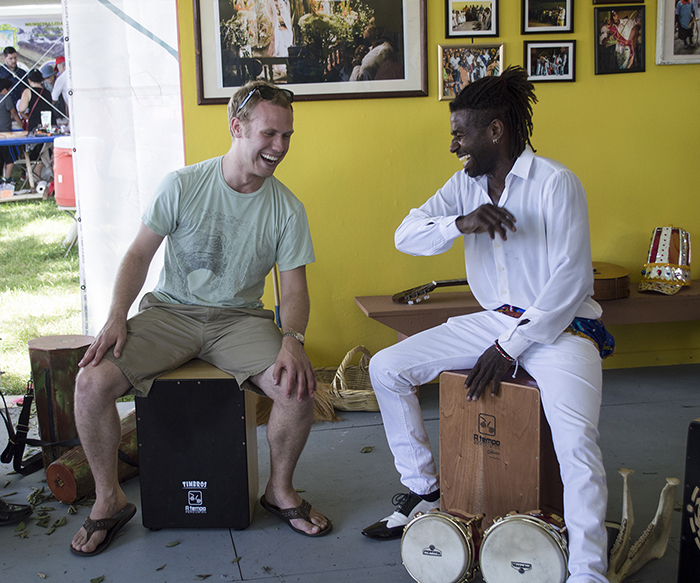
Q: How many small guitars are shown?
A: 1